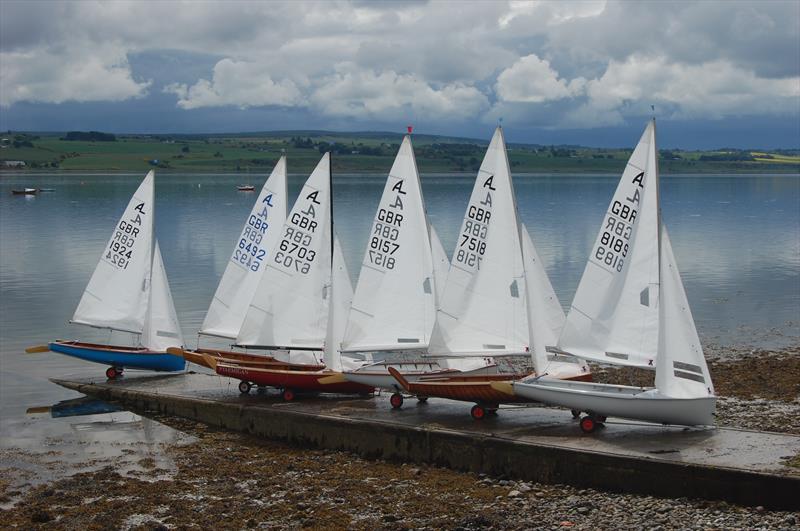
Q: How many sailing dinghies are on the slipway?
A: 6